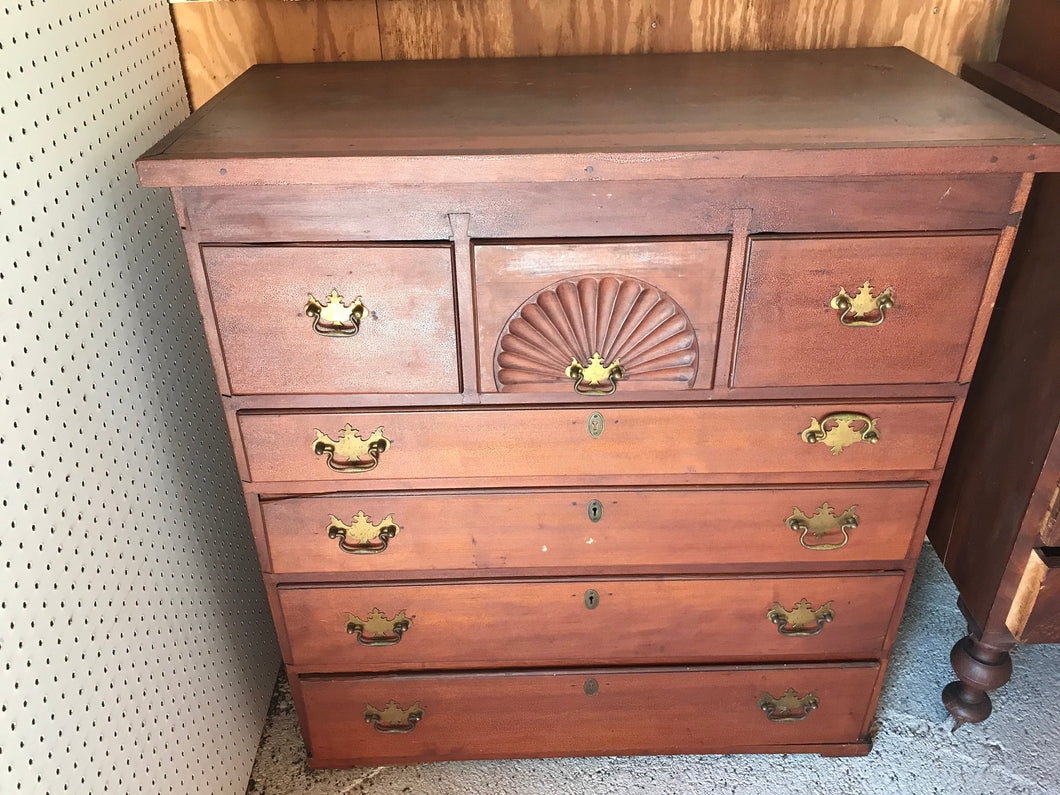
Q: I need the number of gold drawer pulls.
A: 11